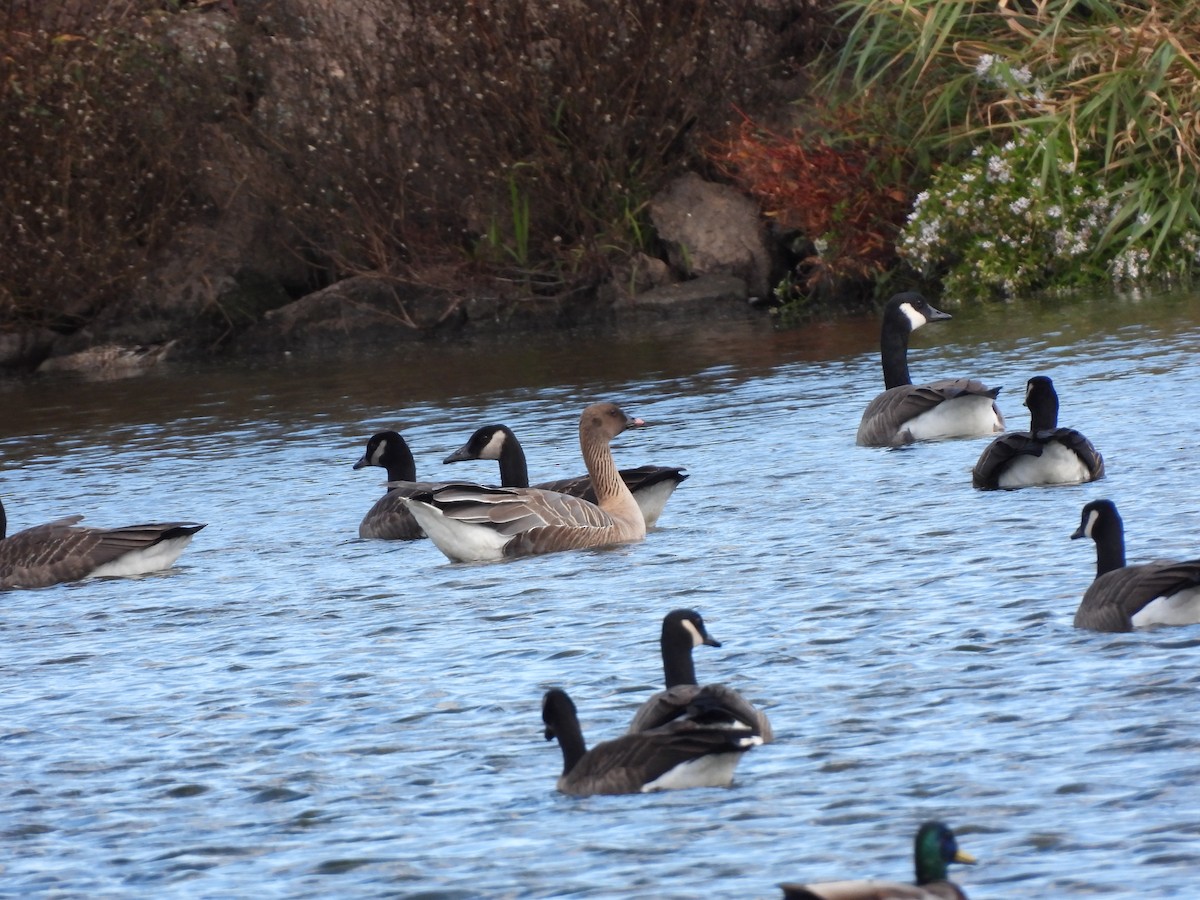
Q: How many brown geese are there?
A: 1